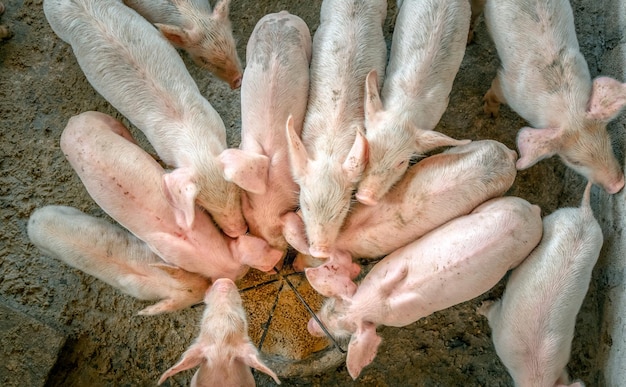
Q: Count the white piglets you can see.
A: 12